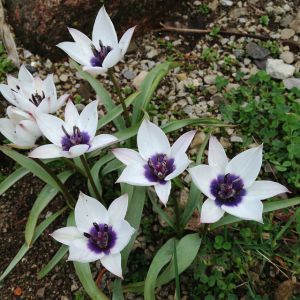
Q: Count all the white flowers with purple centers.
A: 5